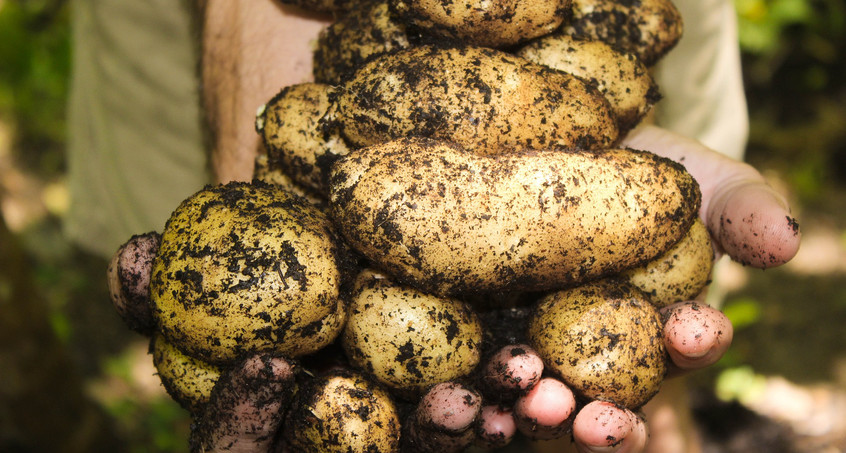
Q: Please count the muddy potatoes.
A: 15